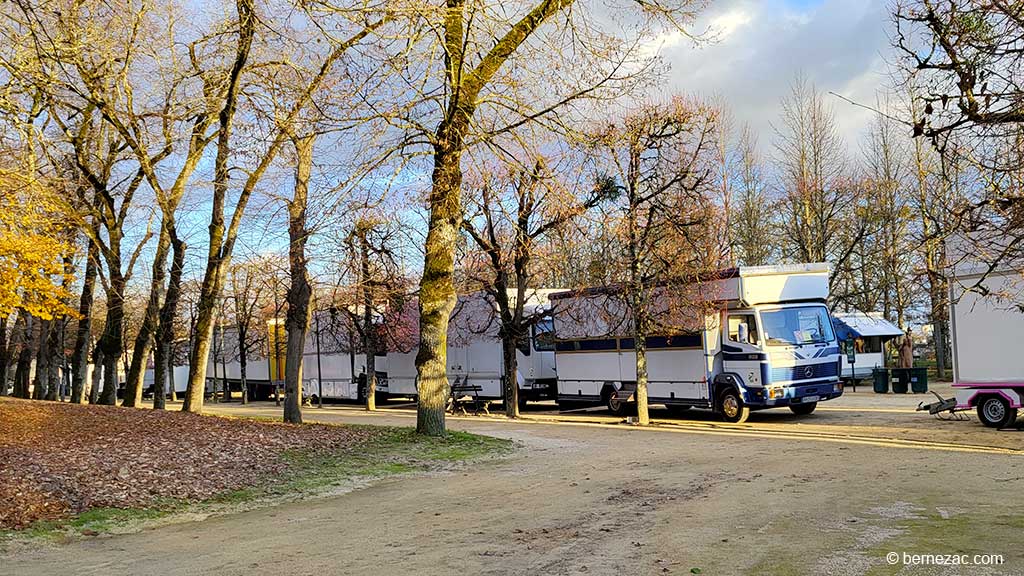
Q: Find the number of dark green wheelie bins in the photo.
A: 3